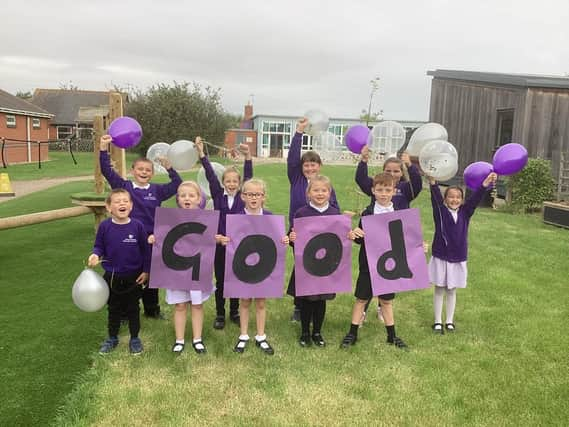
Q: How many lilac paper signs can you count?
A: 4